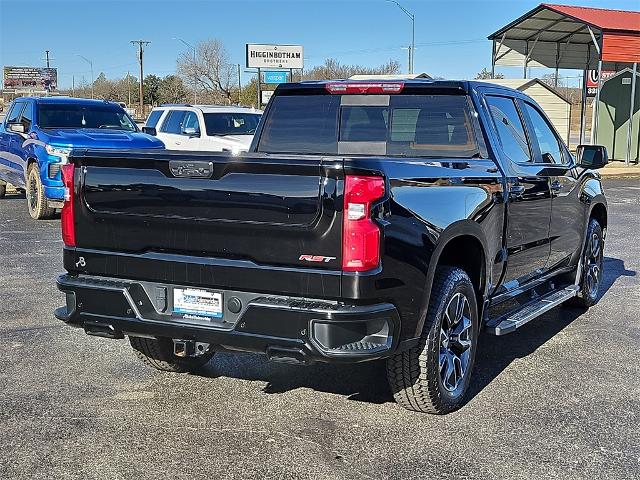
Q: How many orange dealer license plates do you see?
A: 0